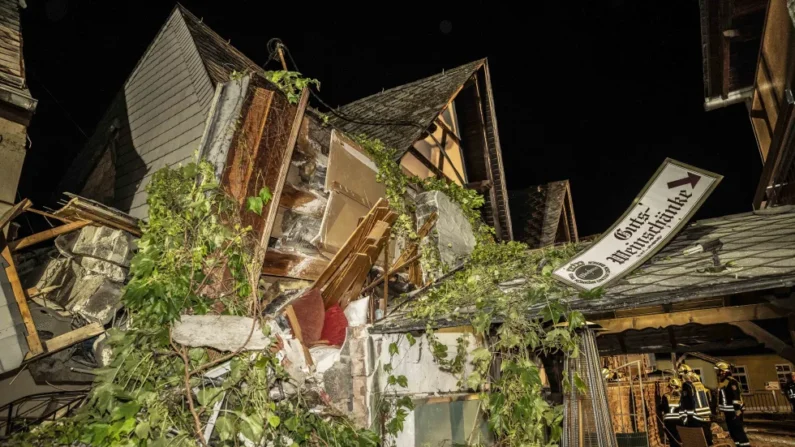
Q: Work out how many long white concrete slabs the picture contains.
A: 1